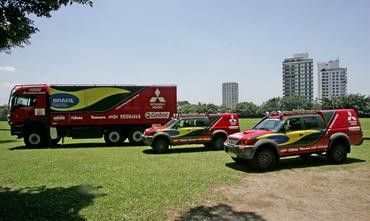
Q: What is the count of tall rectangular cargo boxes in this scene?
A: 1